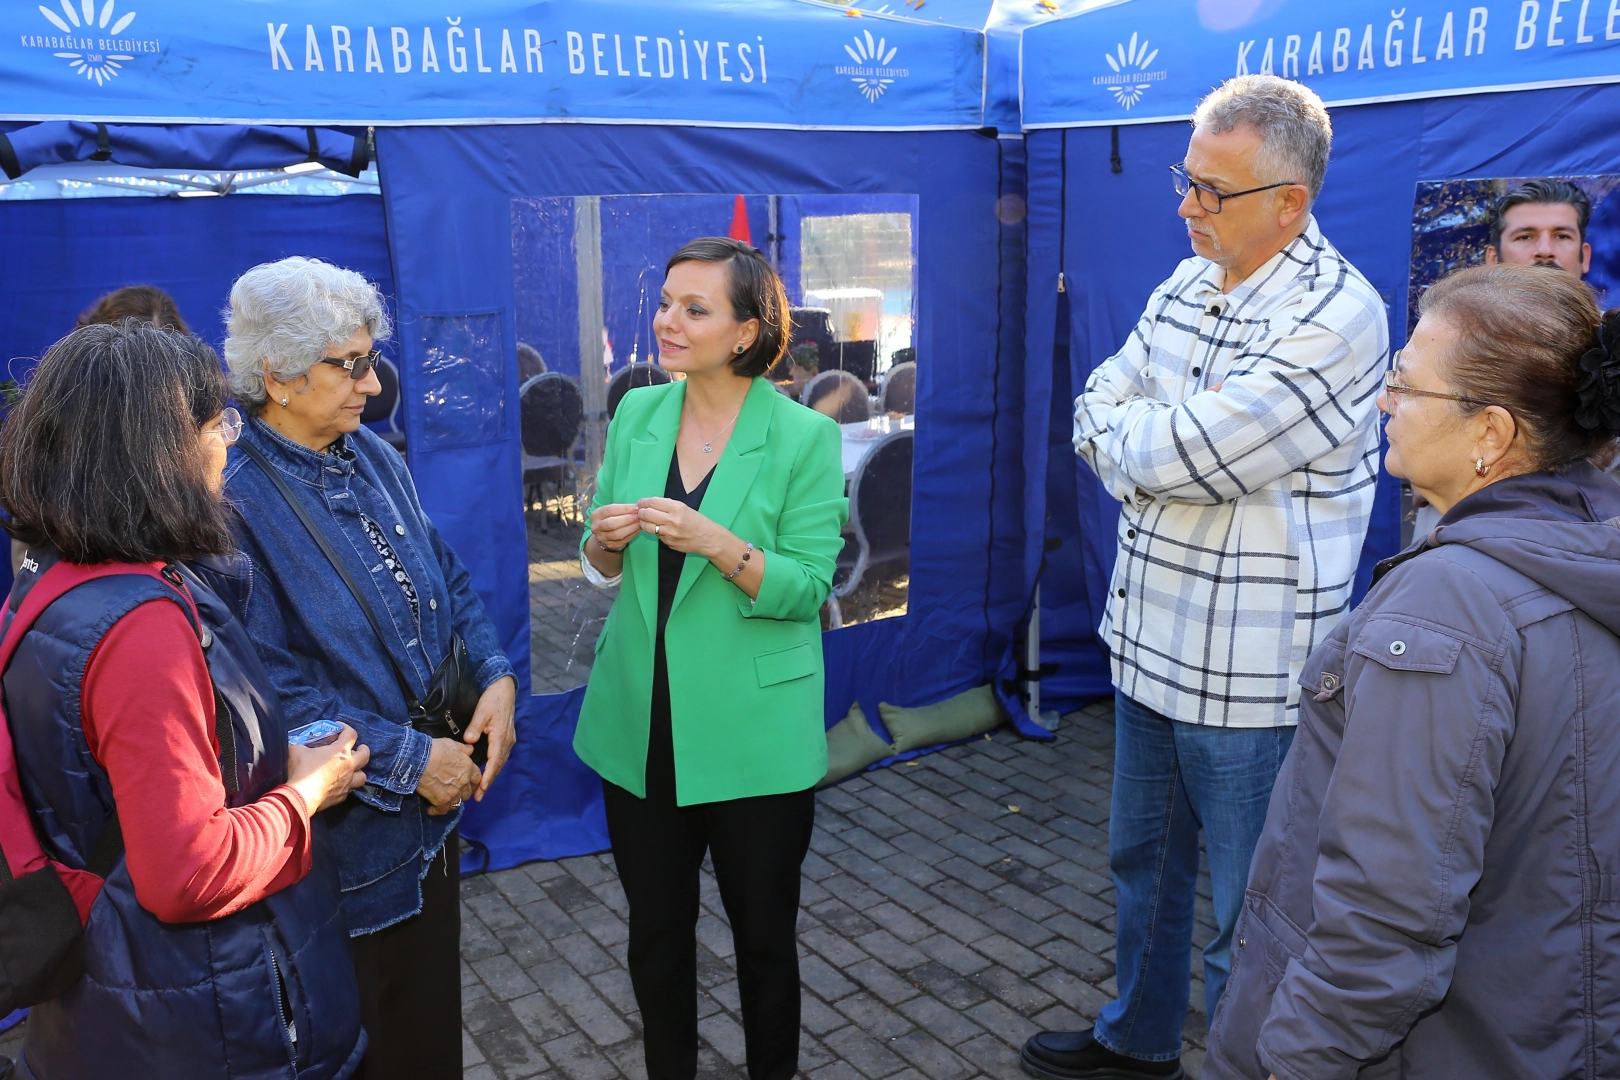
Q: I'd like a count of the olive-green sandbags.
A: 2